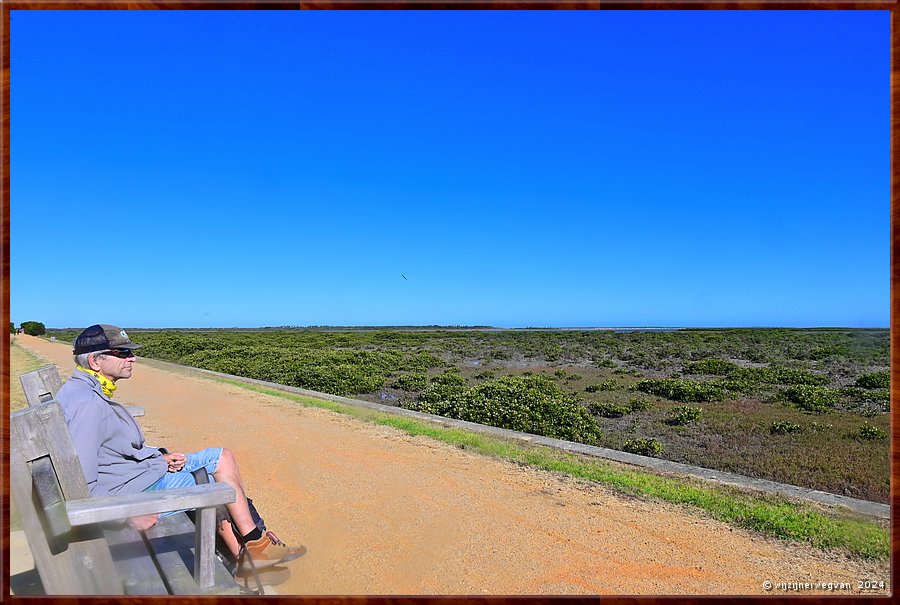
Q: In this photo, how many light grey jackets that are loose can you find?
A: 1